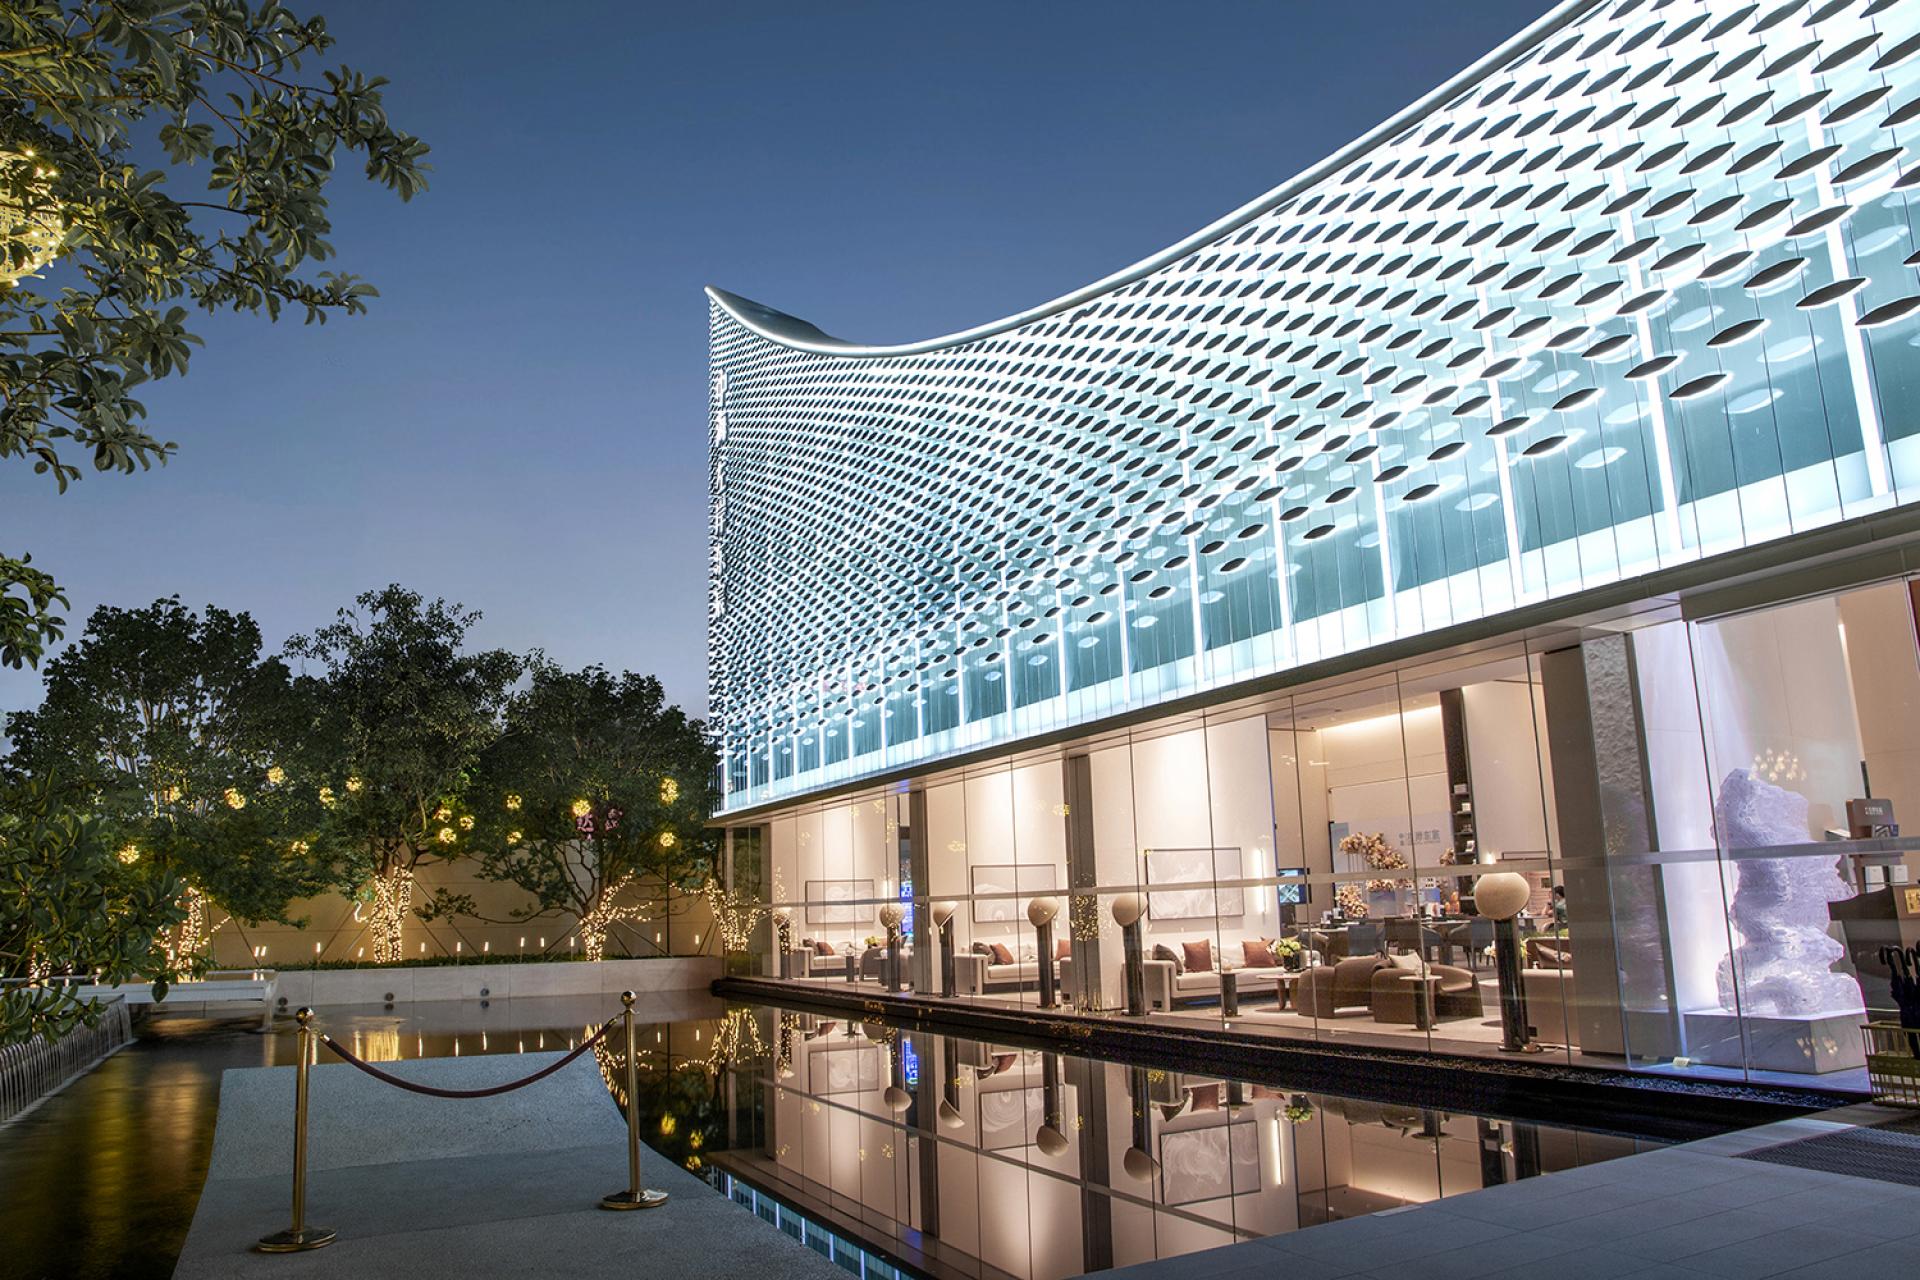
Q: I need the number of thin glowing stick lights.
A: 12